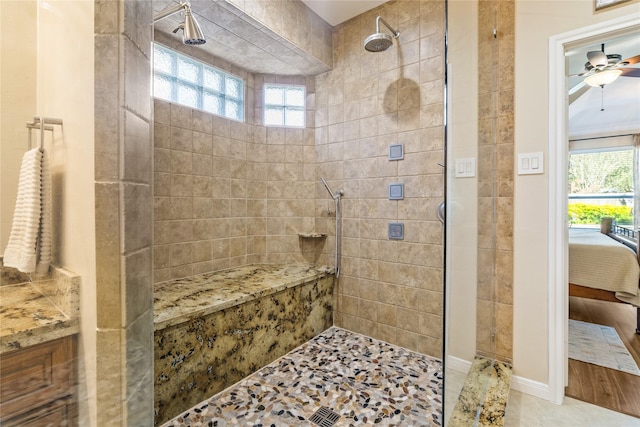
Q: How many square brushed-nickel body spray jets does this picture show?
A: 3